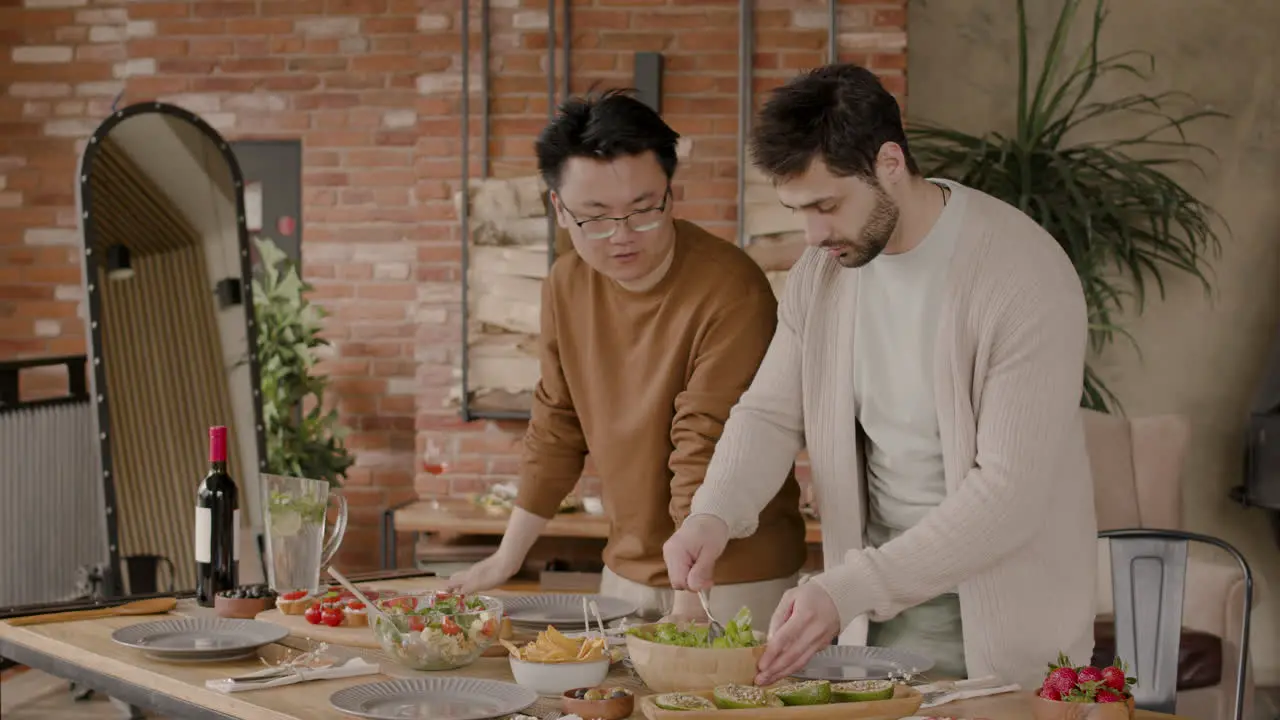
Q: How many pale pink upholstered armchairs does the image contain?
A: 1